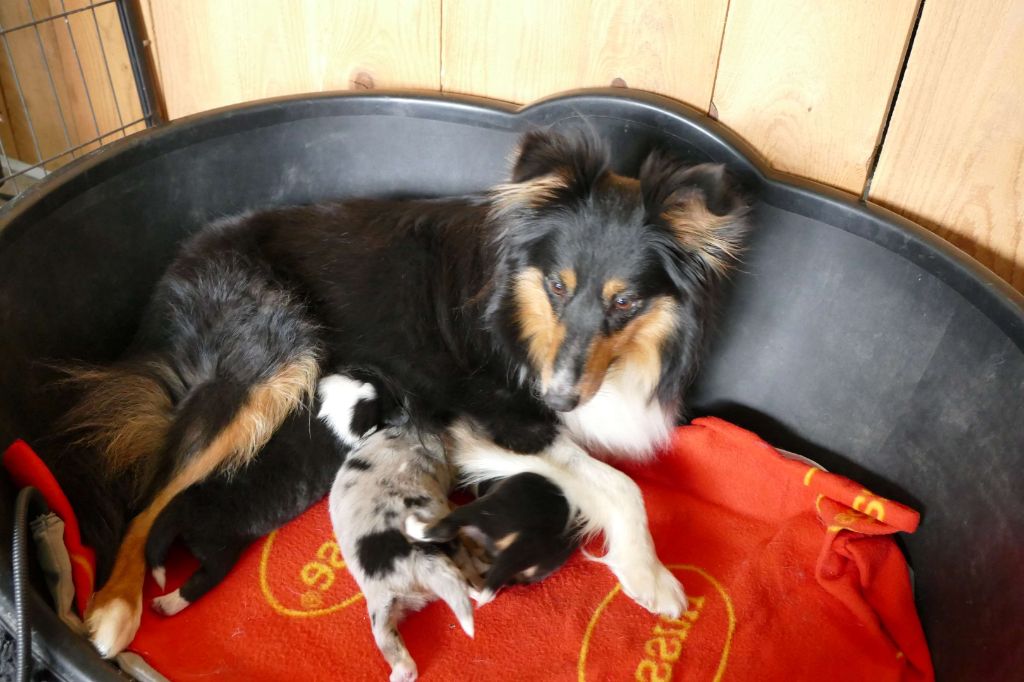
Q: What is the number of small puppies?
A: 3